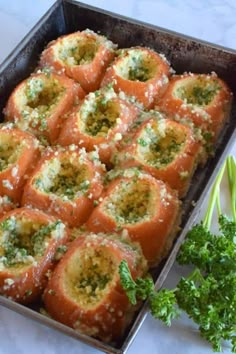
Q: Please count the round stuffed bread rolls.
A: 11